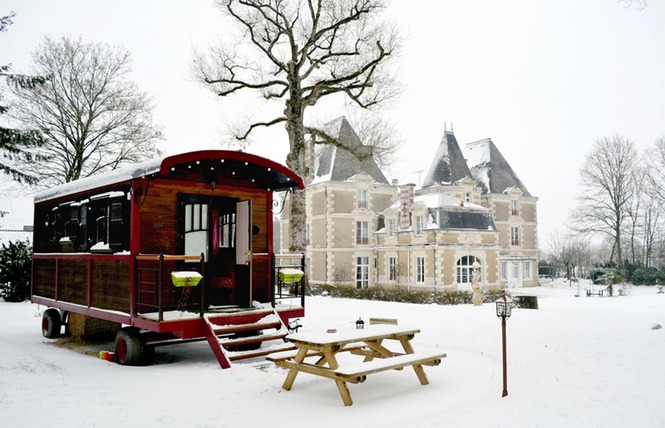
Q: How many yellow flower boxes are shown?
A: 2